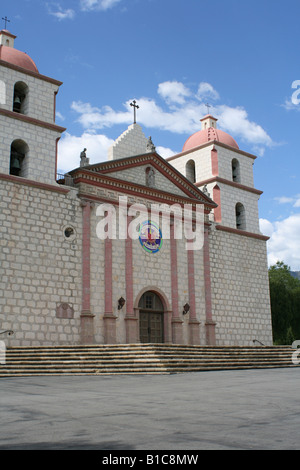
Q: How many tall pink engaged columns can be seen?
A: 6